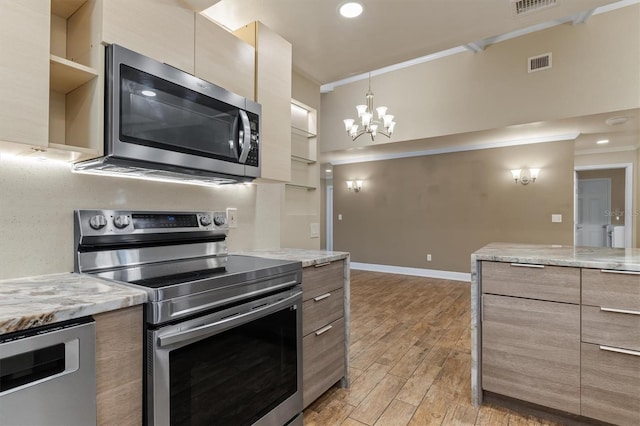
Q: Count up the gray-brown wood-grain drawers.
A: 7